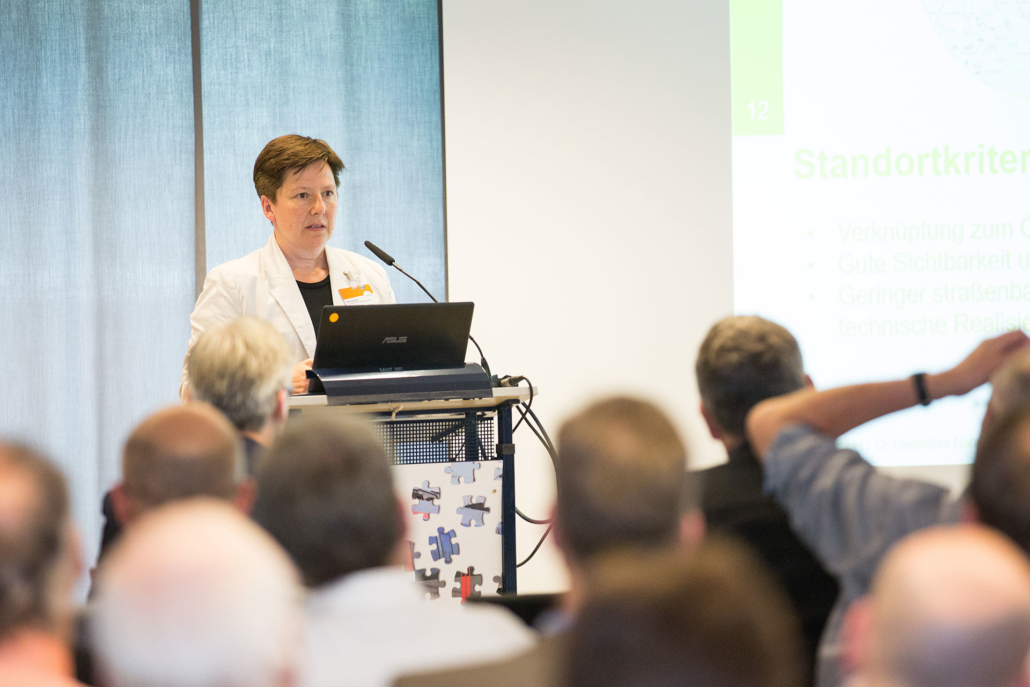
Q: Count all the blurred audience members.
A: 11